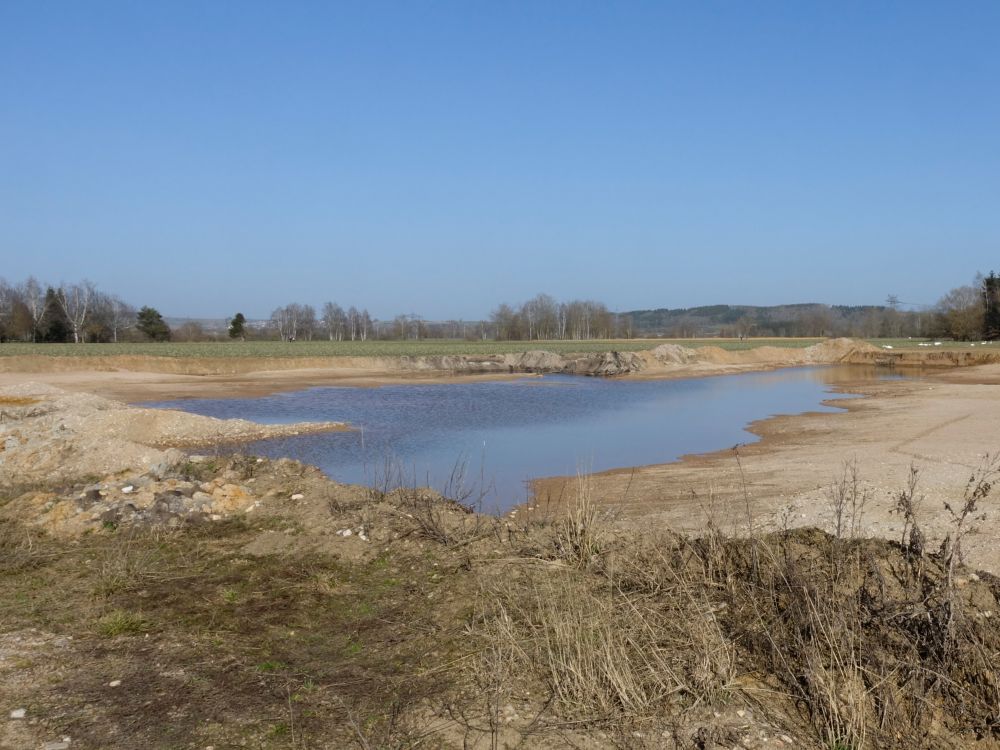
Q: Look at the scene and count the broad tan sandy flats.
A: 2